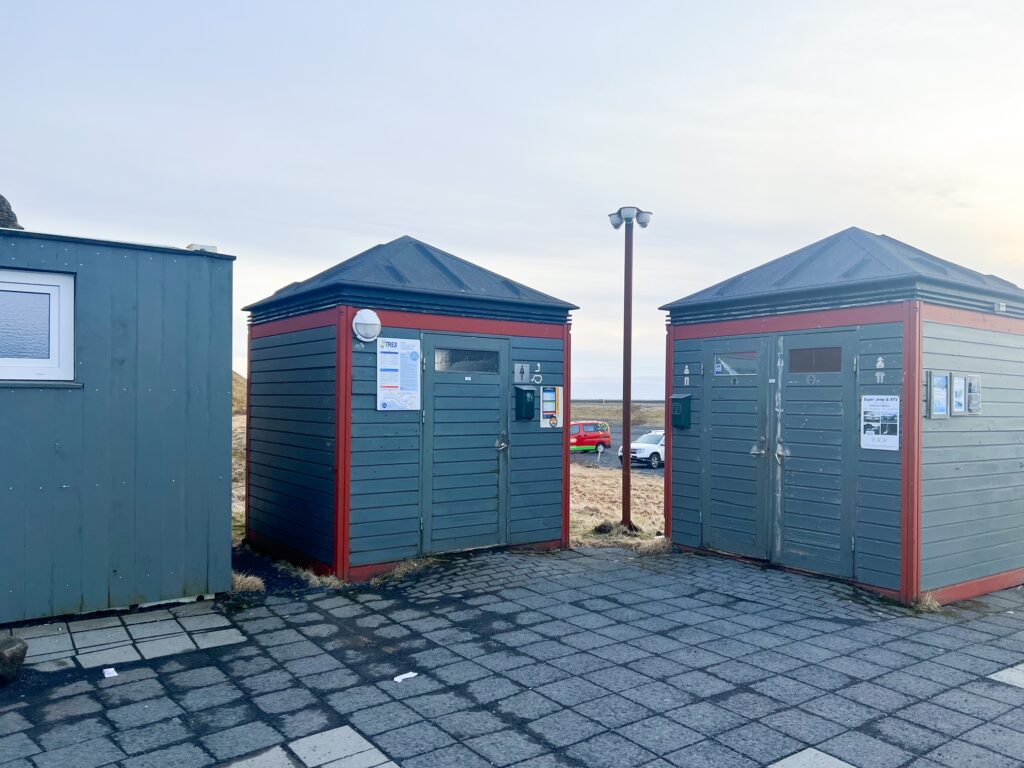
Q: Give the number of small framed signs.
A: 3